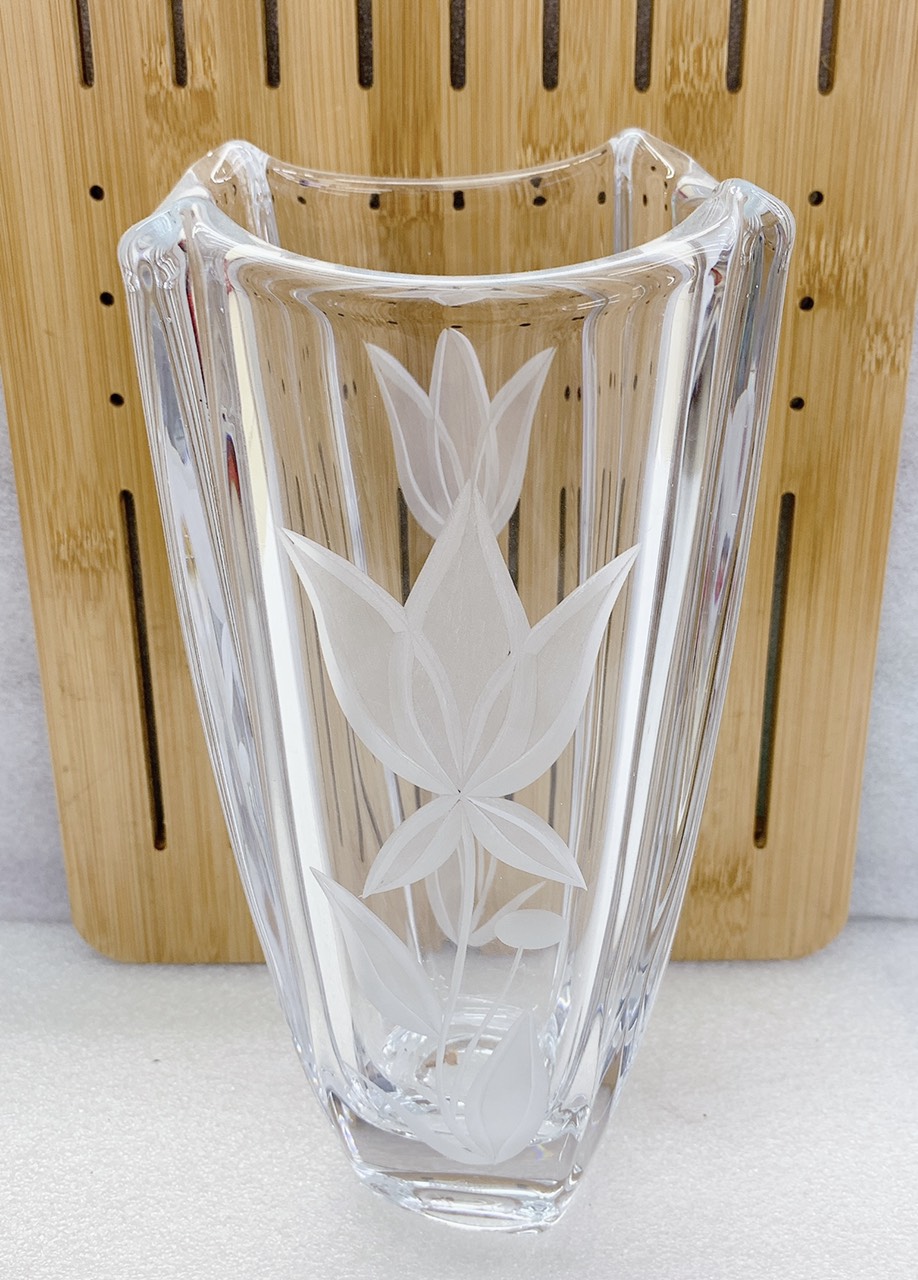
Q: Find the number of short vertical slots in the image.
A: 9